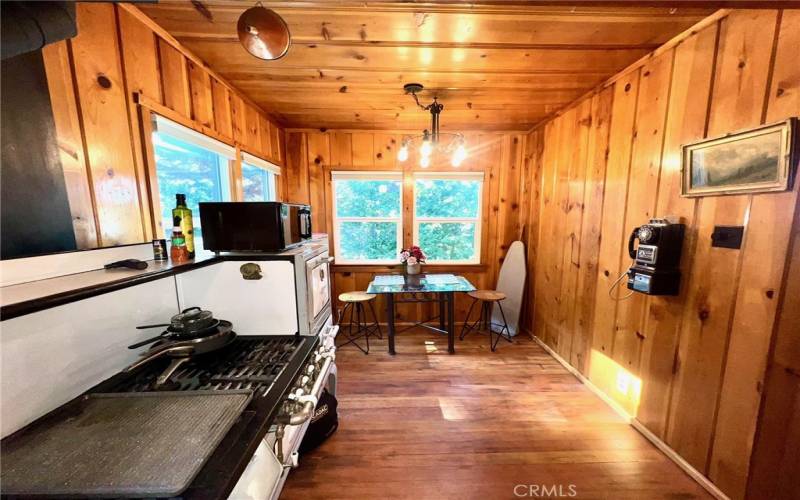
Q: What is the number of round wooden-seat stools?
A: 2